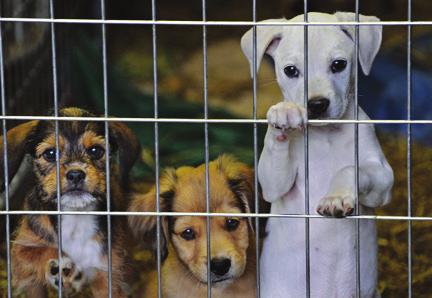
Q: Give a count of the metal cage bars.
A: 12